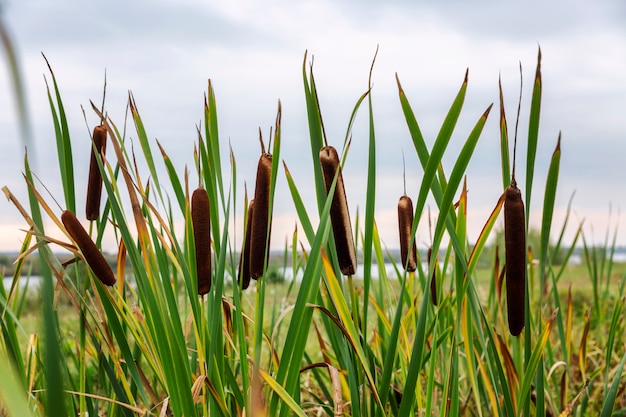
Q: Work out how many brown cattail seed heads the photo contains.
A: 9